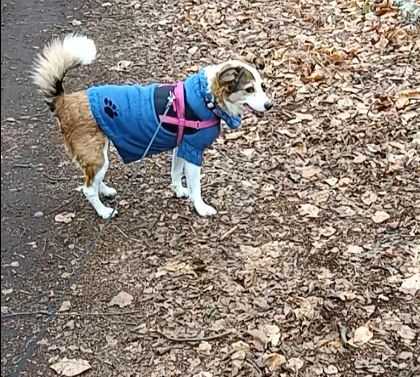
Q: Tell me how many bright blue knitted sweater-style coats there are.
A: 1